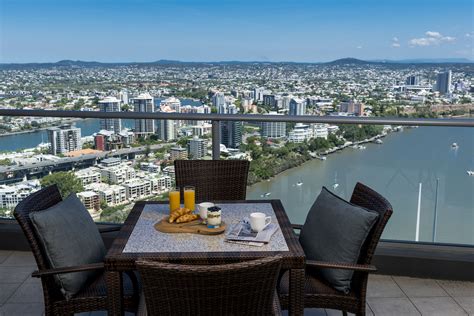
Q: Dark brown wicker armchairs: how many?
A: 4